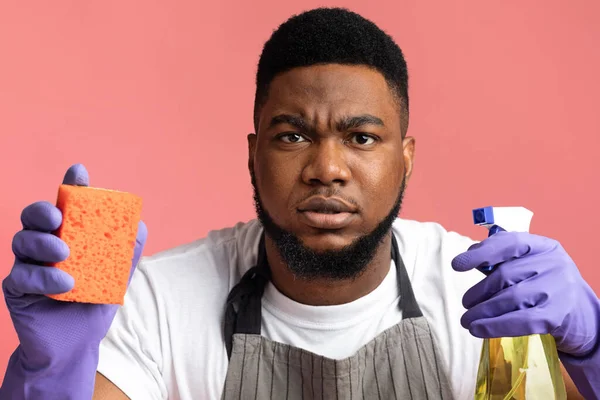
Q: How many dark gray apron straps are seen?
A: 2